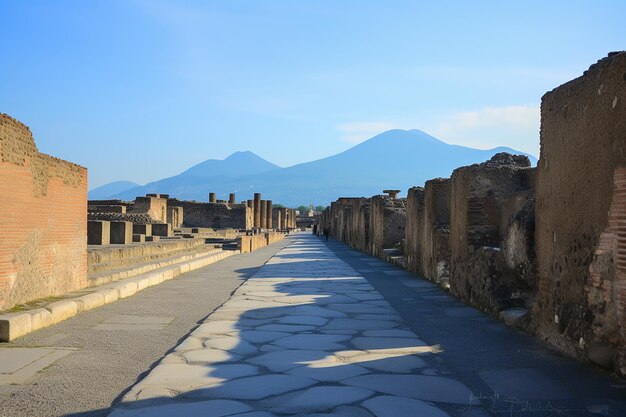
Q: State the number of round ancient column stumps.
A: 6